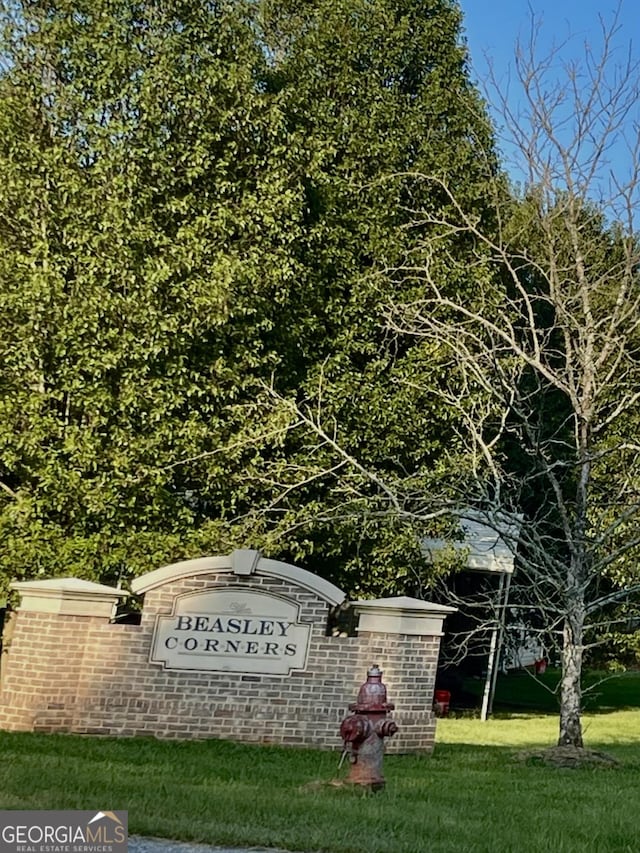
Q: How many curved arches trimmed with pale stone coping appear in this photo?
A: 1